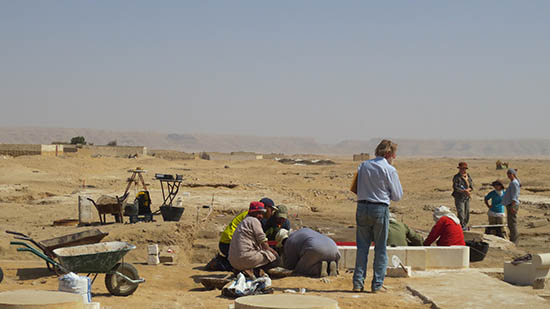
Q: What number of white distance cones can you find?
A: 0